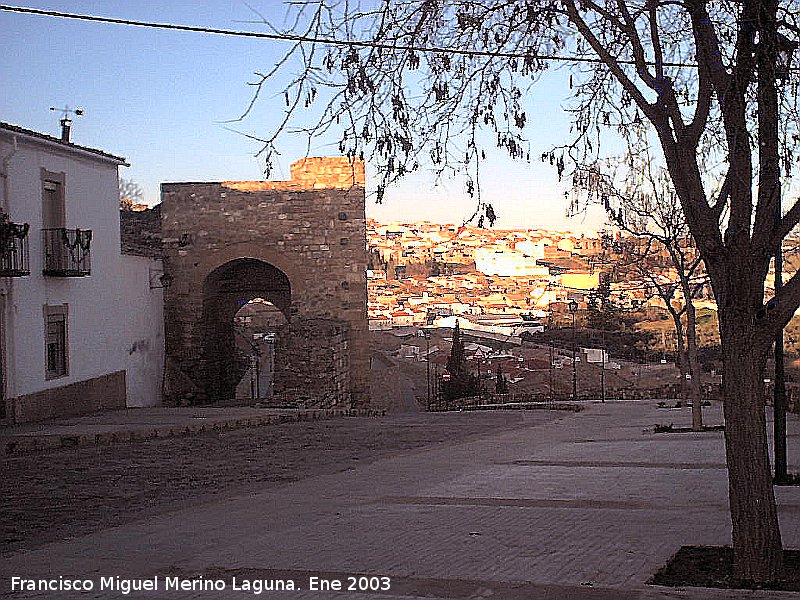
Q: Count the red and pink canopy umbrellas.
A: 0